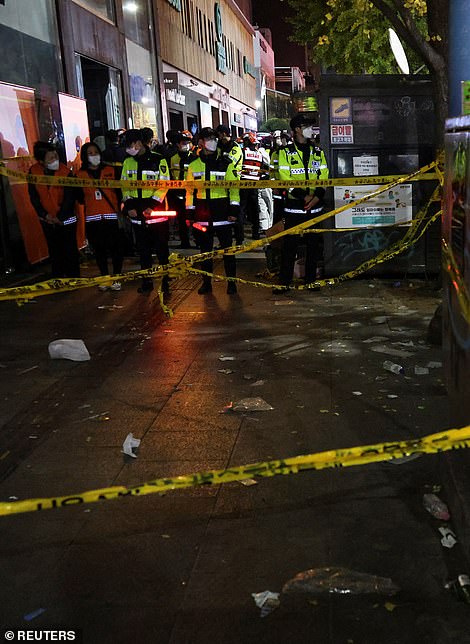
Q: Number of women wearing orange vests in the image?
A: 2